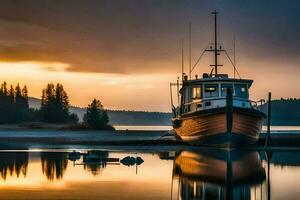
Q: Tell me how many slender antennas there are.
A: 3